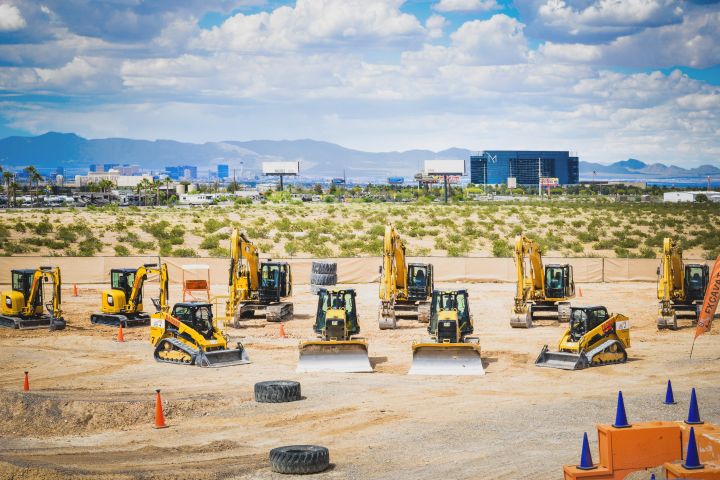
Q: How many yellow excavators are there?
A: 6